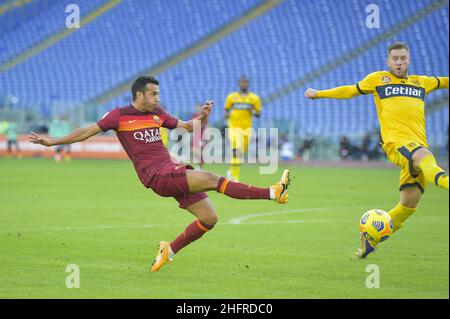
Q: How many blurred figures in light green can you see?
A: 2